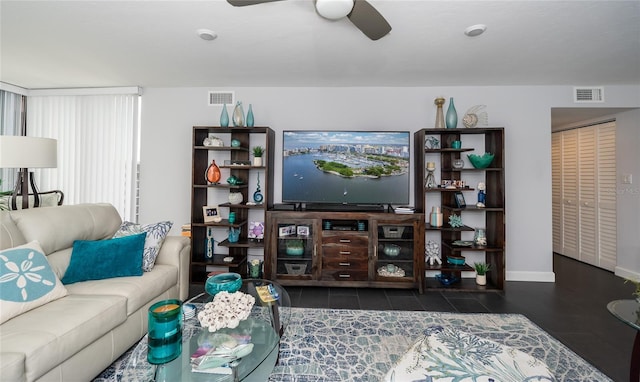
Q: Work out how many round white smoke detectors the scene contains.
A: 2